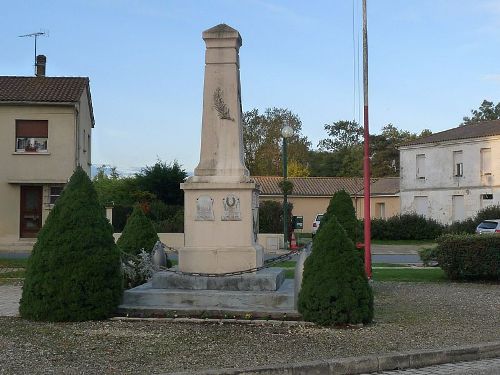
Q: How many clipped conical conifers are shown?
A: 4